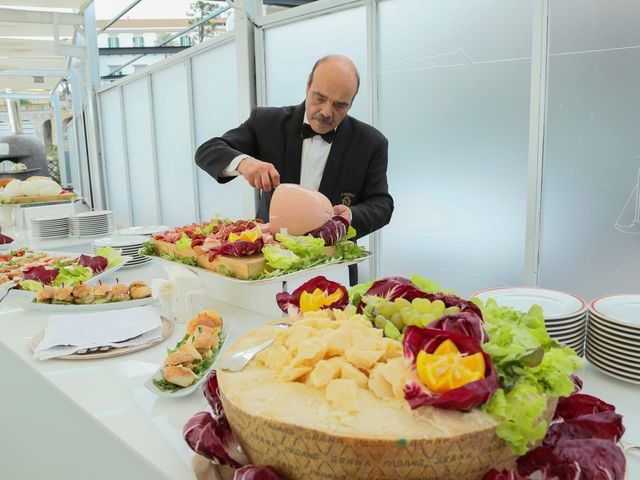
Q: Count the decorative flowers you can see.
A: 3